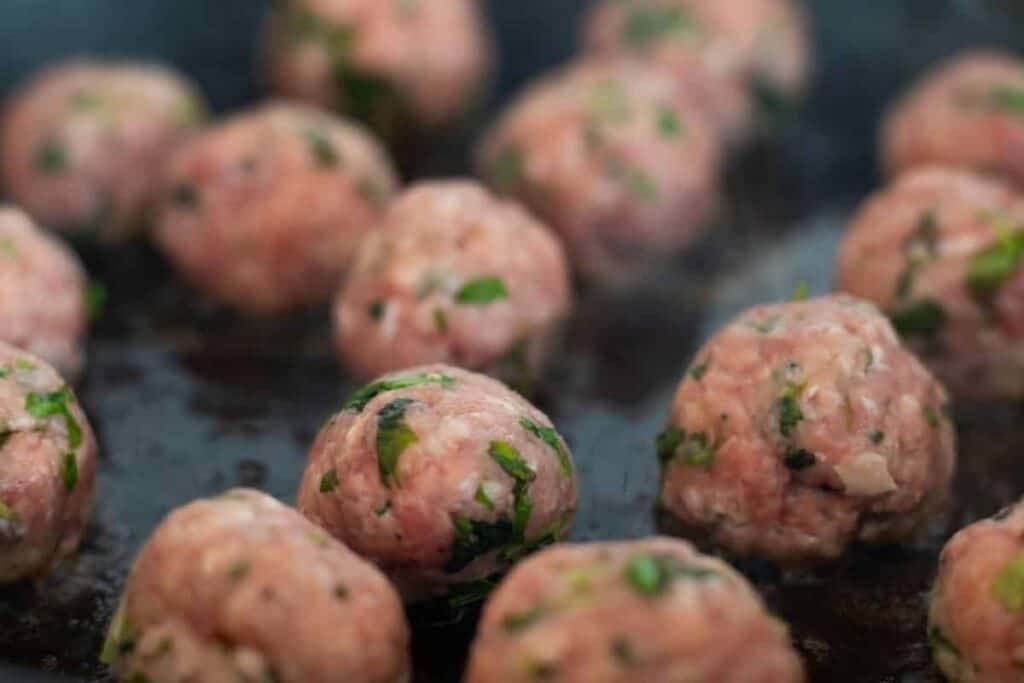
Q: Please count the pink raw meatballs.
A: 15